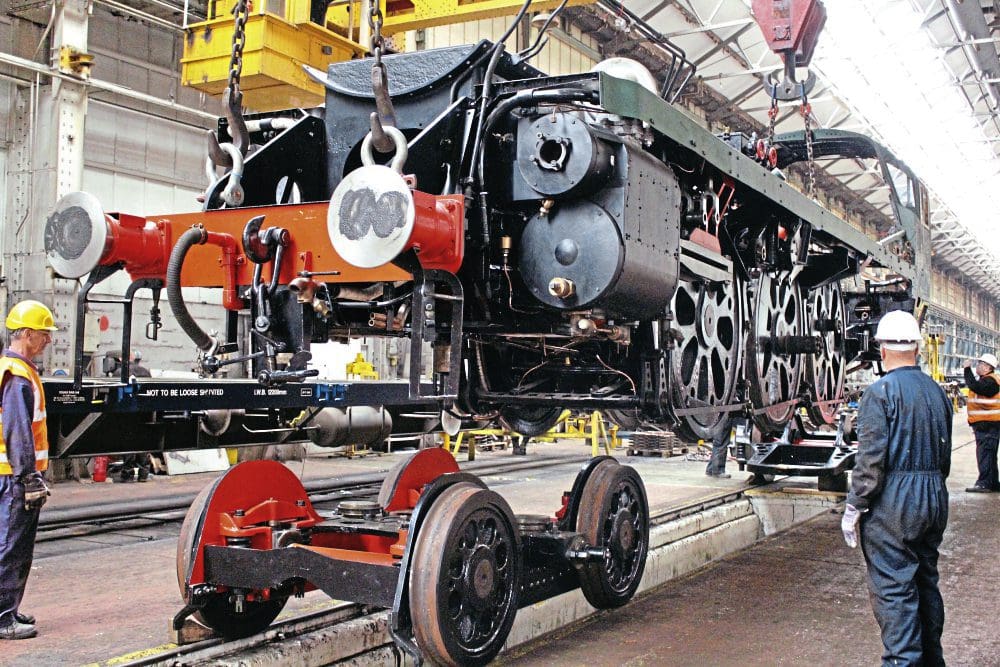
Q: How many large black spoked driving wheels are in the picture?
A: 3